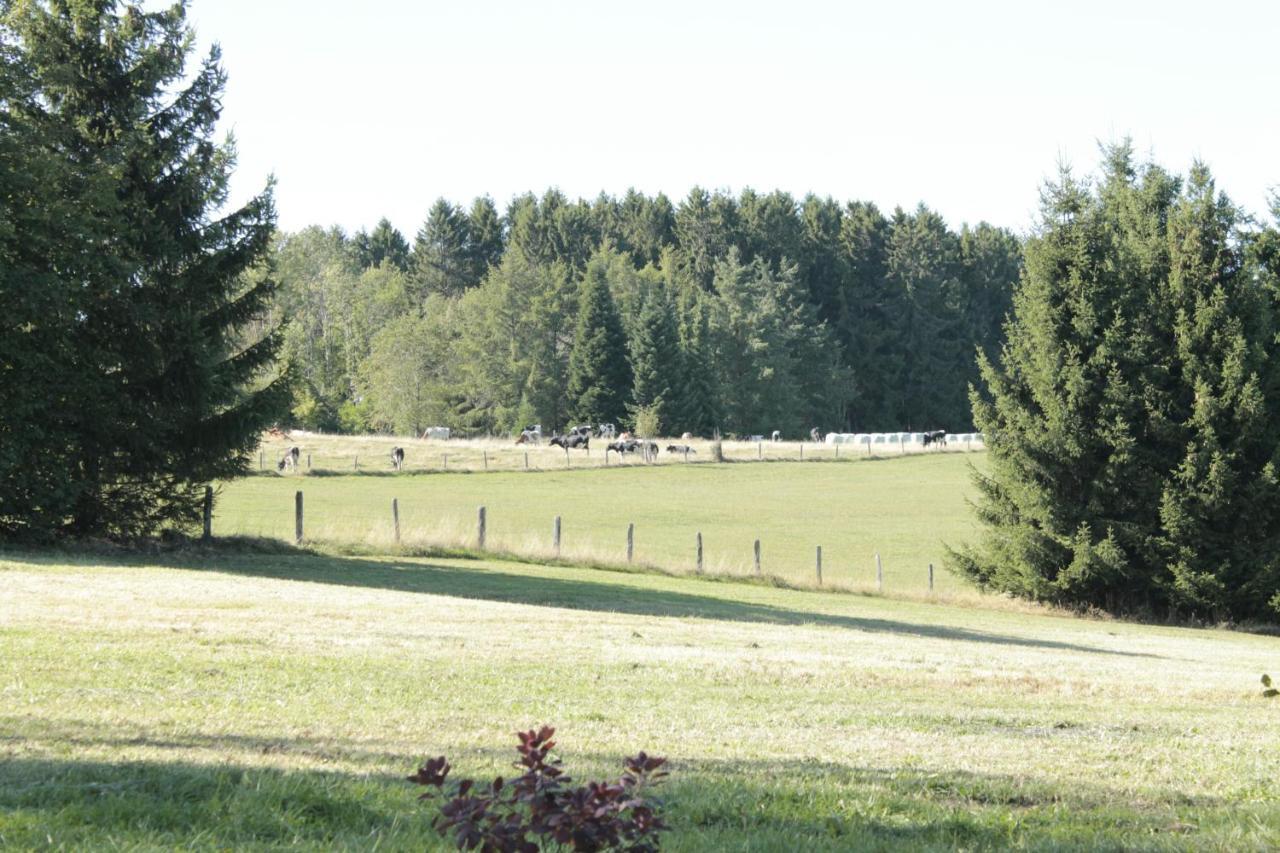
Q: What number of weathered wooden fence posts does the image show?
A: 11